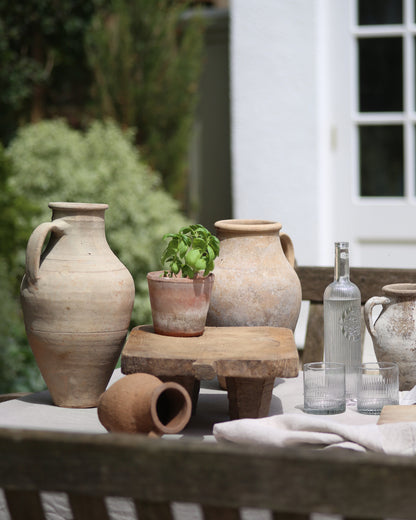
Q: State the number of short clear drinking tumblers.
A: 2